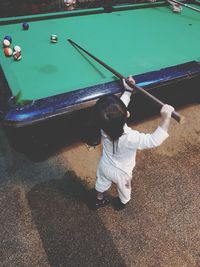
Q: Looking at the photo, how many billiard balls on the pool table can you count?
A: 7